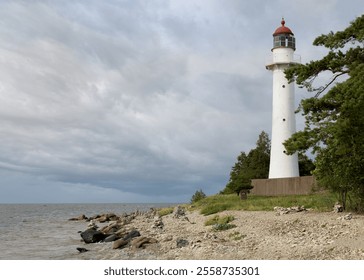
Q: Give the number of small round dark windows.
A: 3